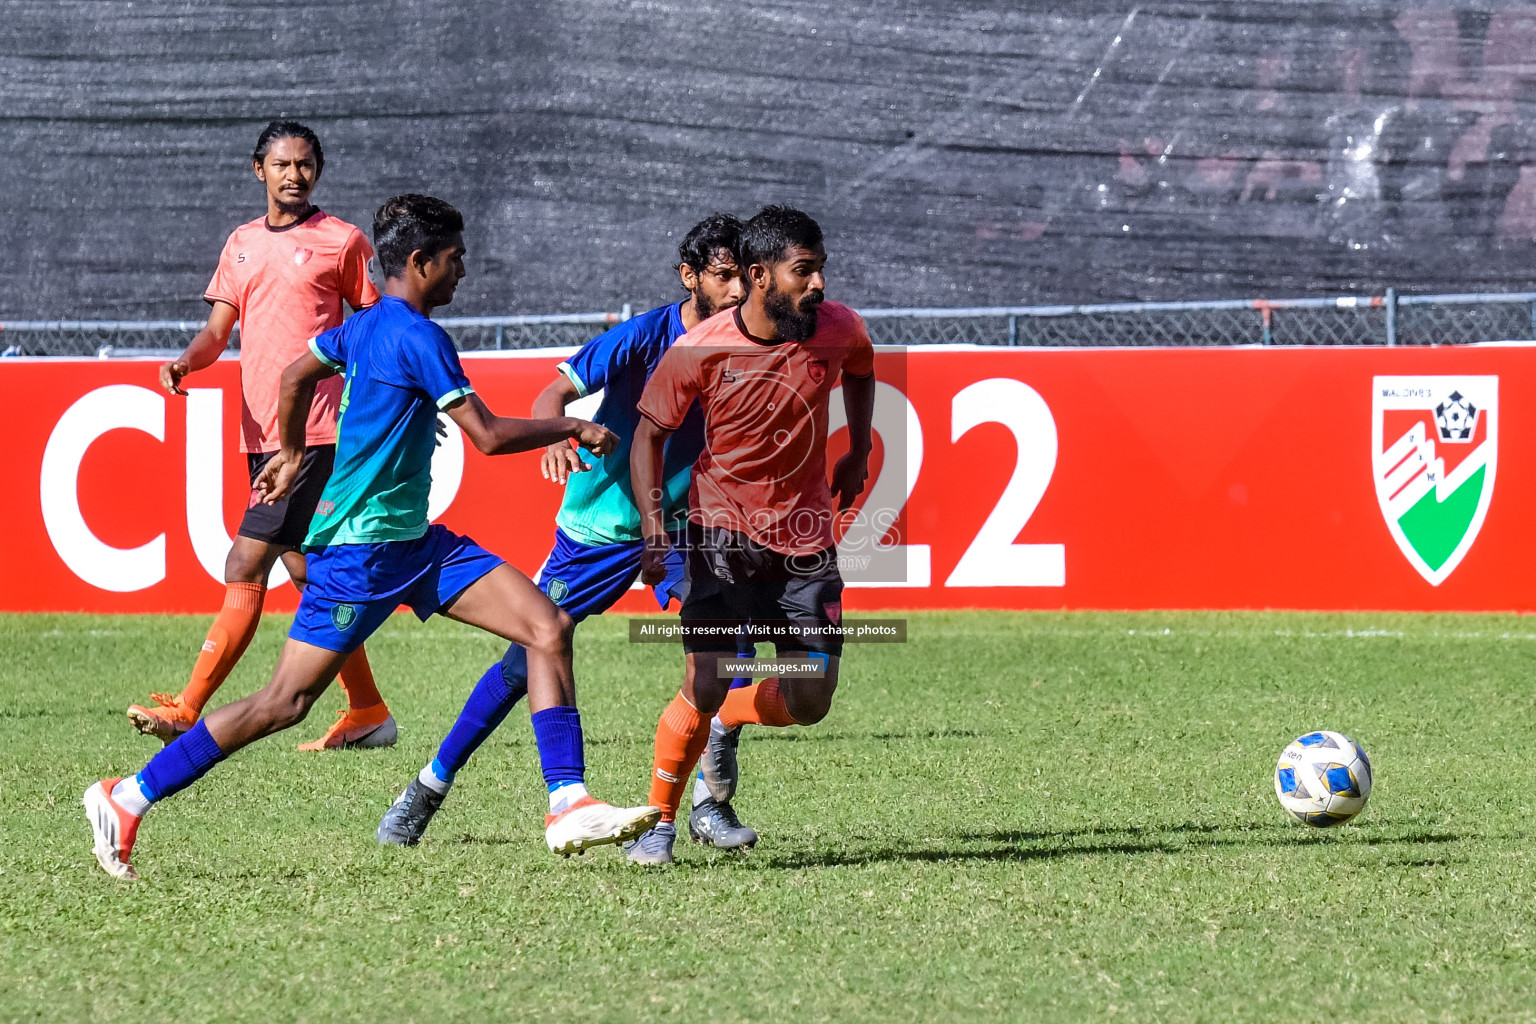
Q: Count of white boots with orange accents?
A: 2